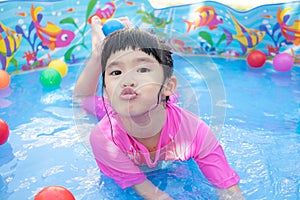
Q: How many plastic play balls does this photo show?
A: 8